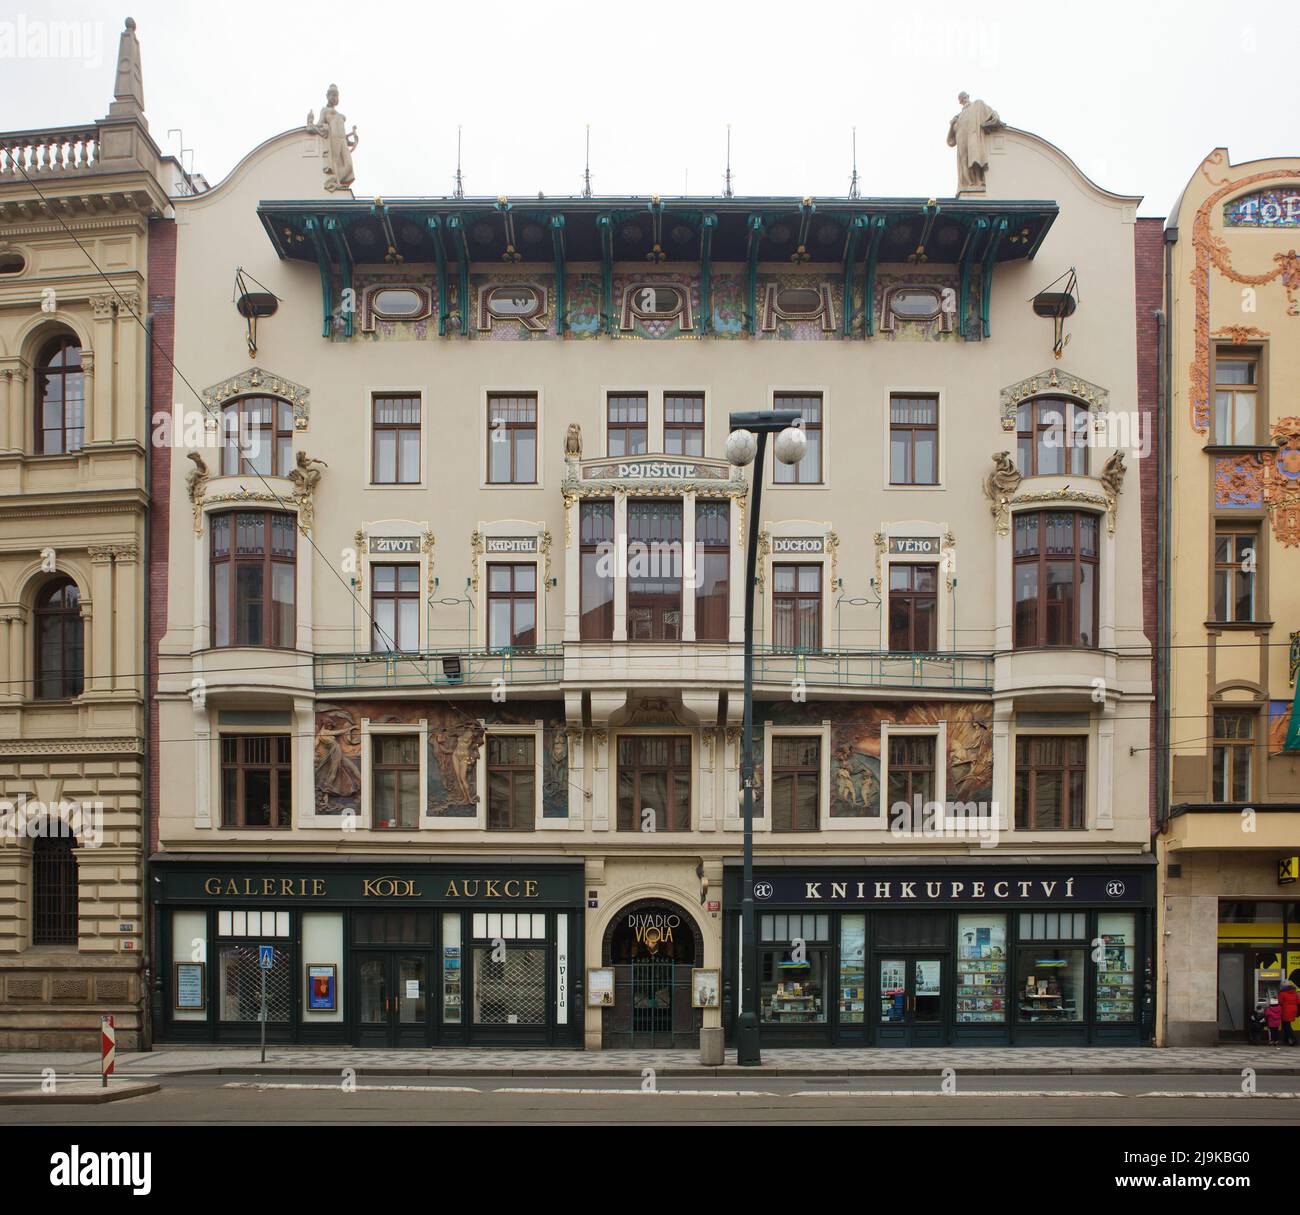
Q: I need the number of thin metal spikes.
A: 4